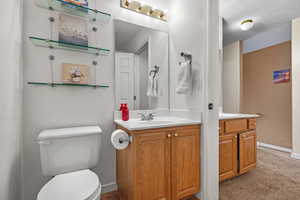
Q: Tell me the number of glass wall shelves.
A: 3